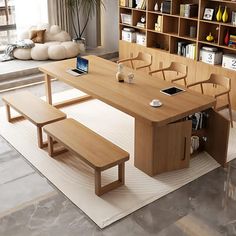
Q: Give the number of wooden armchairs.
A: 3